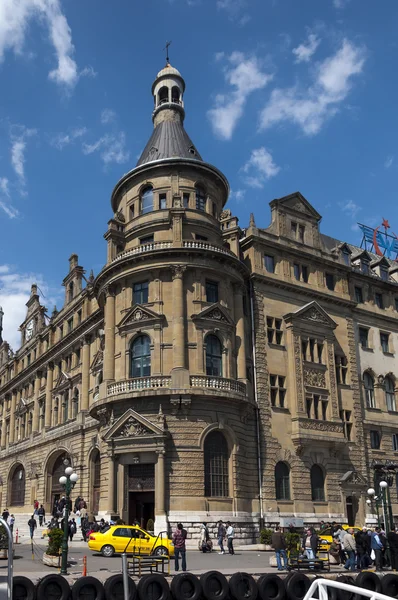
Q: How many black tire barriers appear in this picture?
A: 14